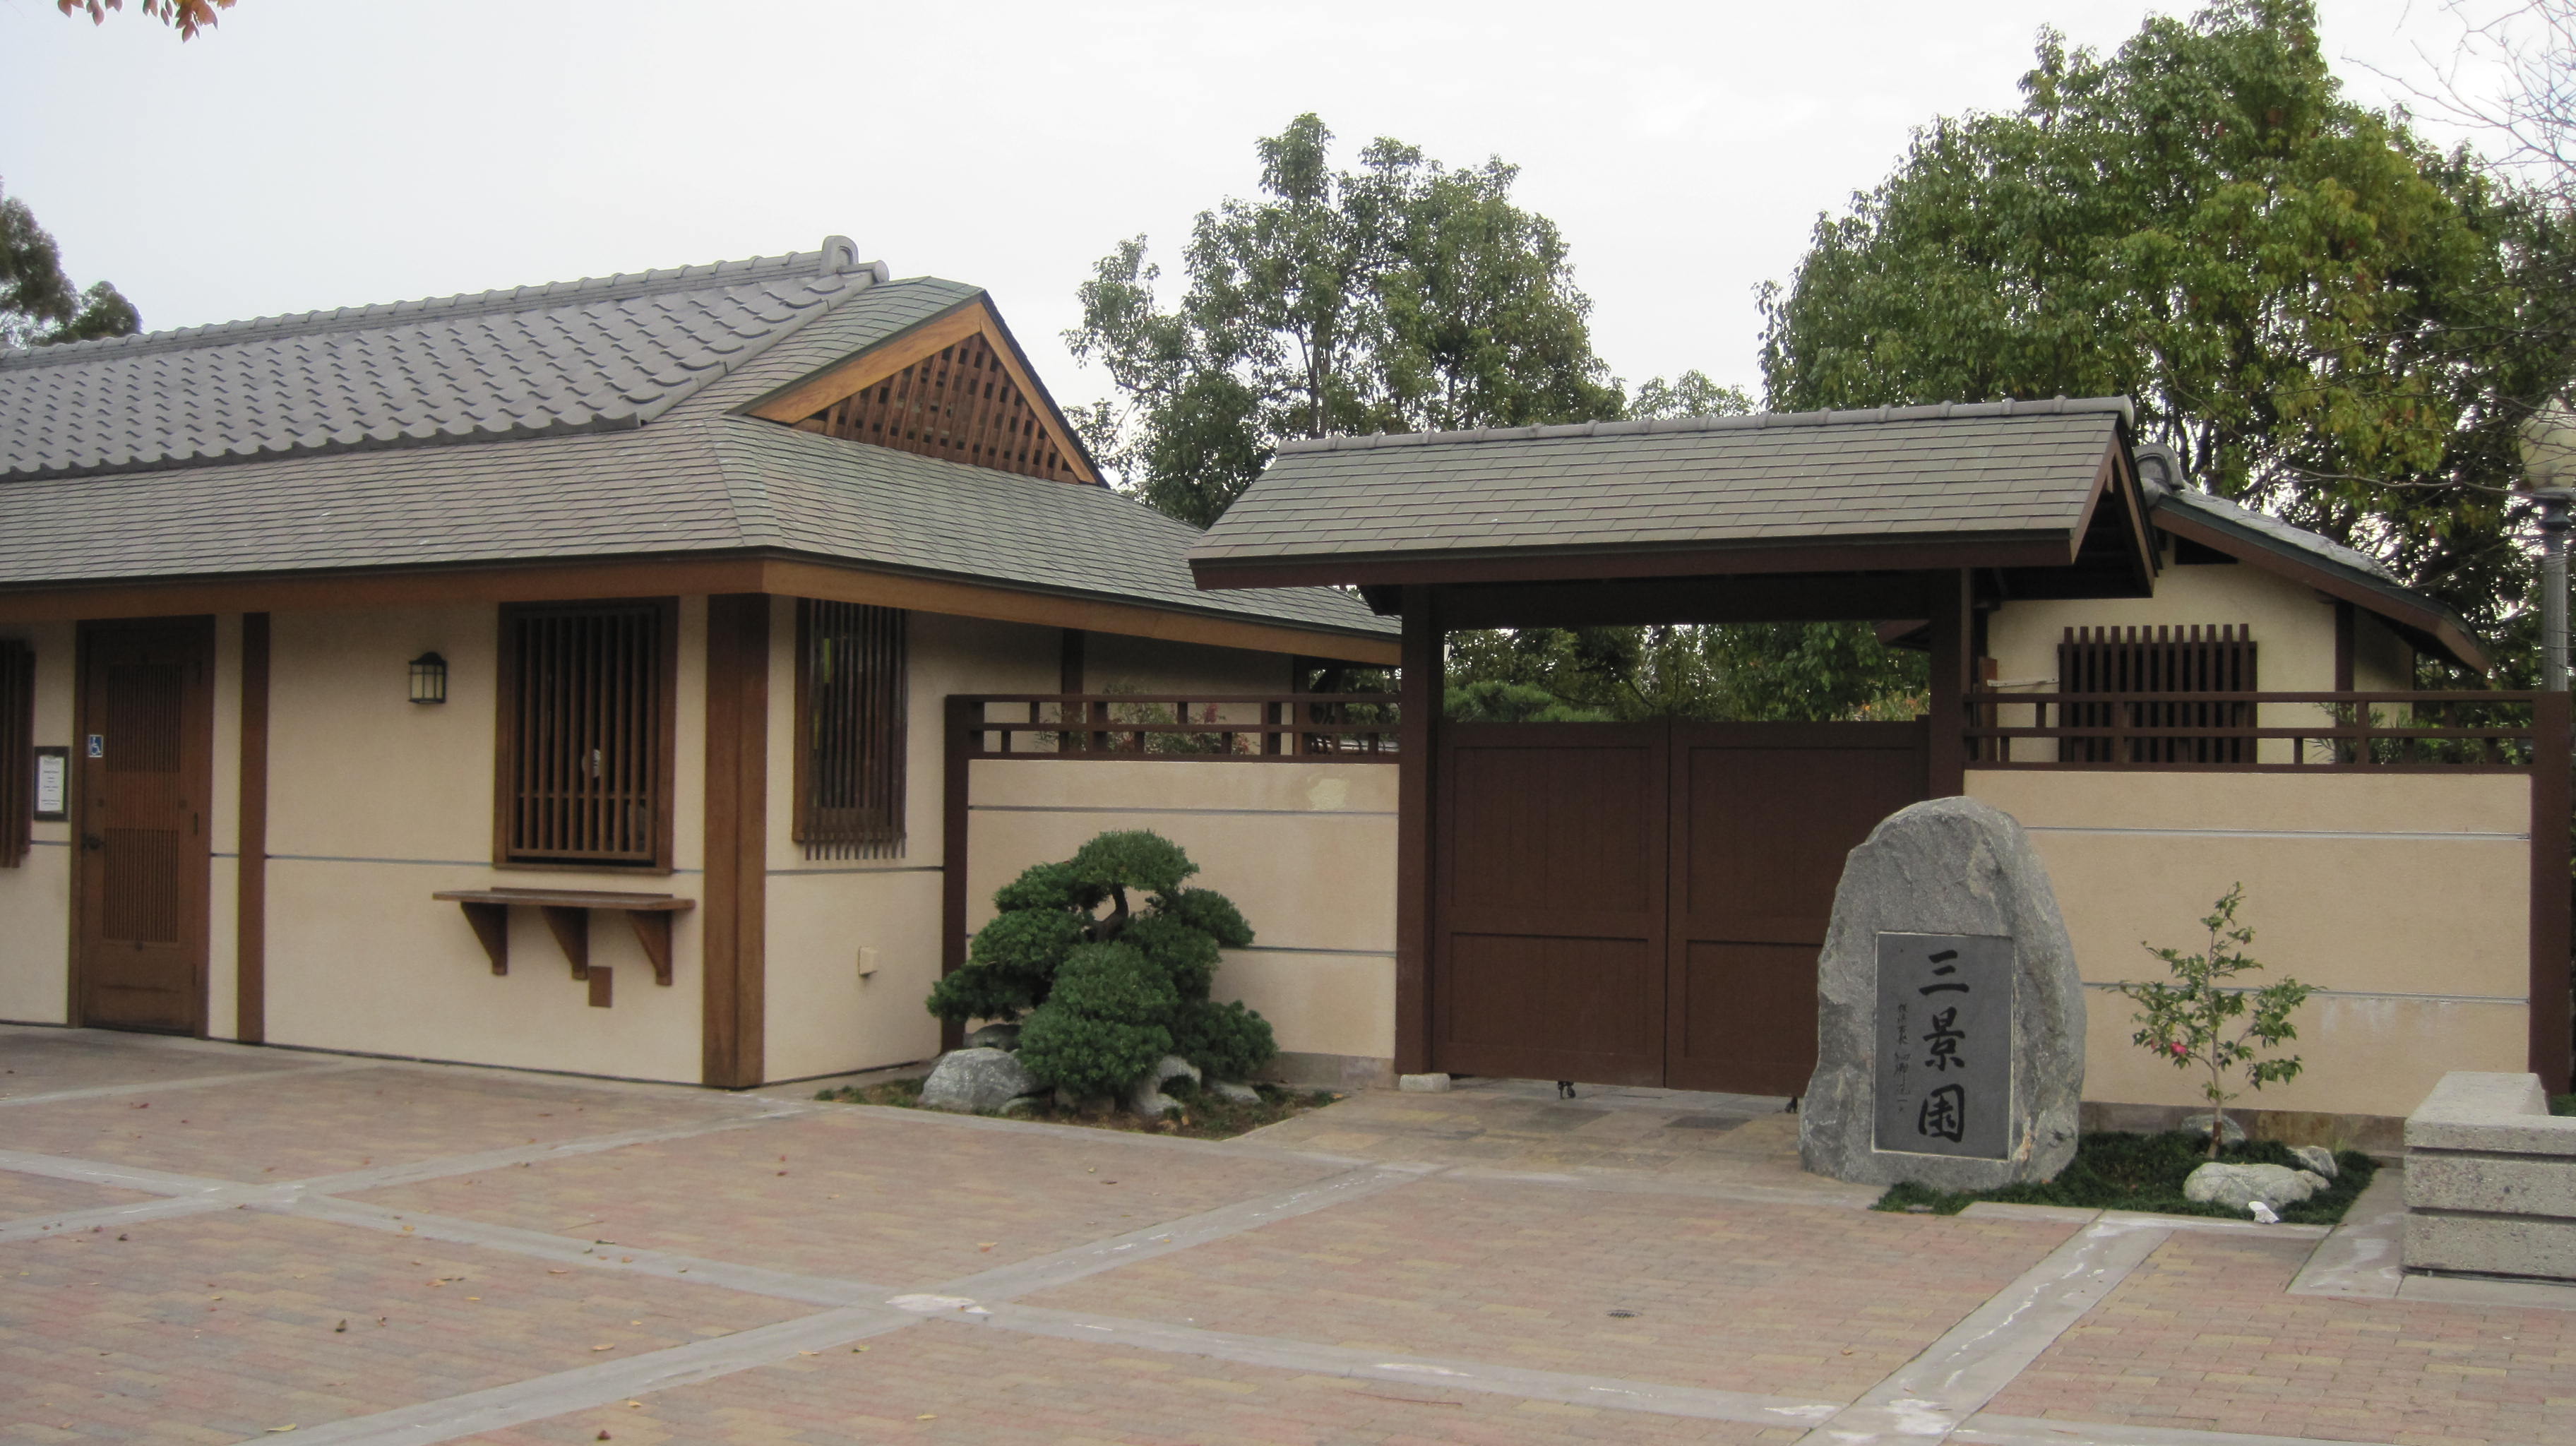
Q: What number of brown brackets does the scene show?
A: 3